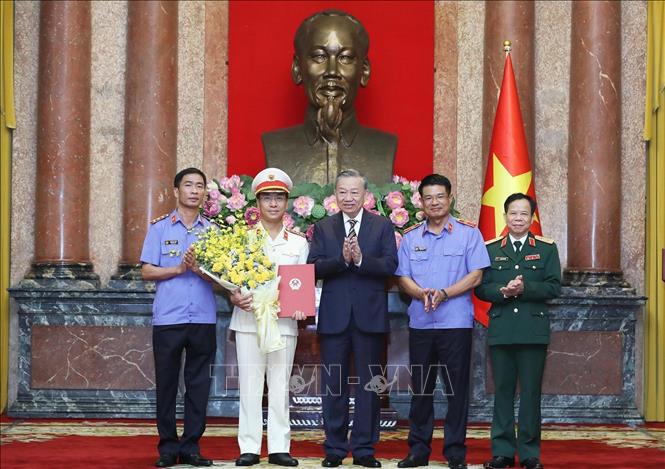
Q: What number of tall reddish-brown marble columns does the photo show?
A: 4